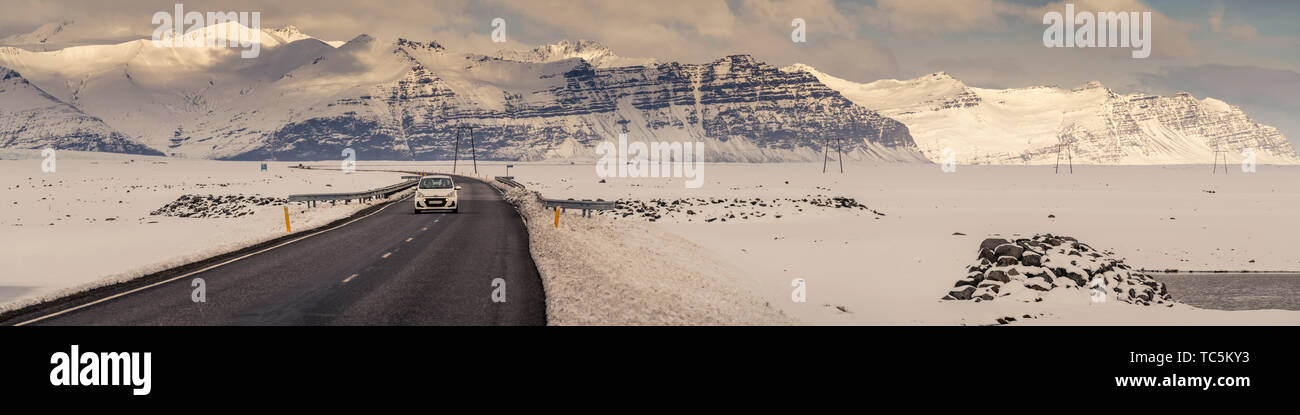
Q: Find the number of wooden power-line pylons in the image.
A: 4